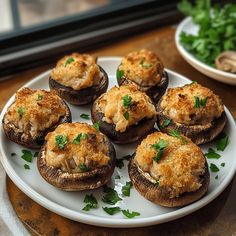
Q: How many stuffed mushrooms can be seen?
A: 7